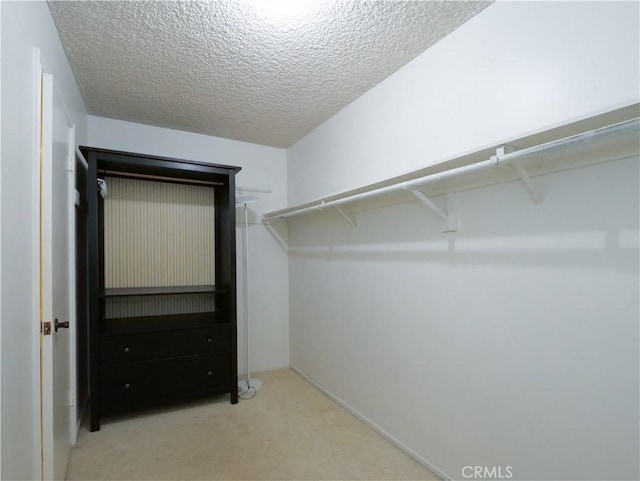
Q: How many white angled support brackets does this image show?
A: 4